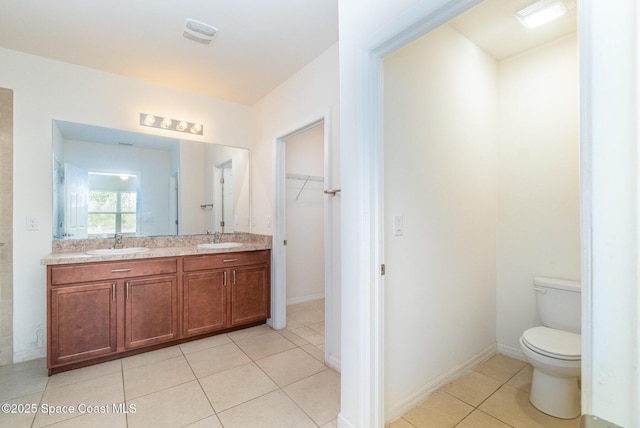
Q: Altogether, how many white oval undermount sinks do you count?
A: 2